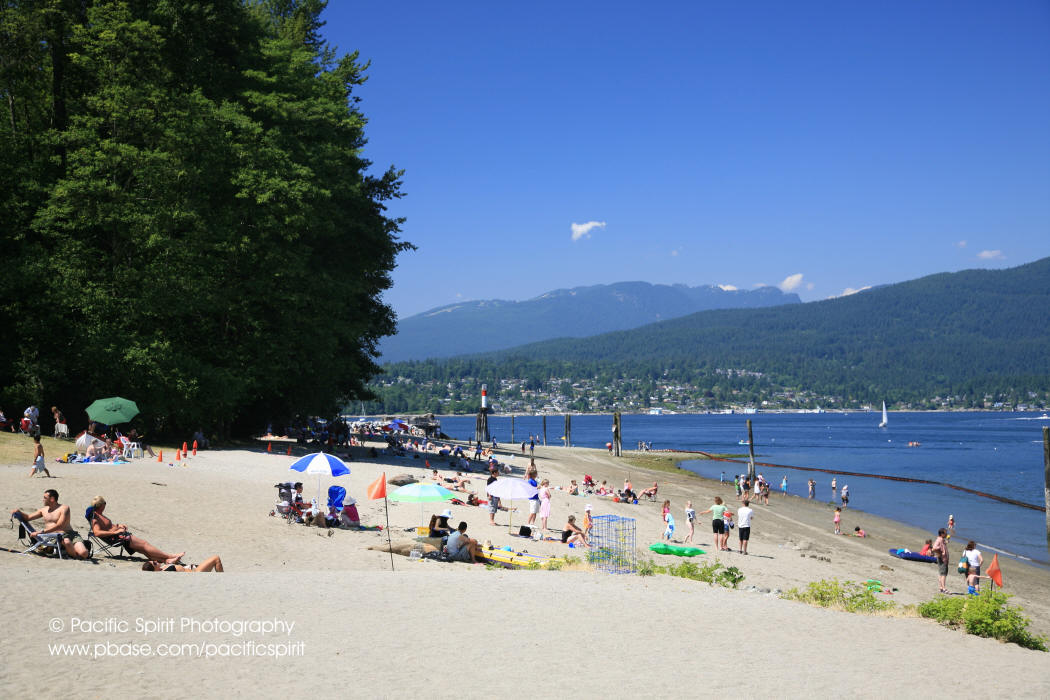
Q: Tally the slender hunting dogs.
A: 0